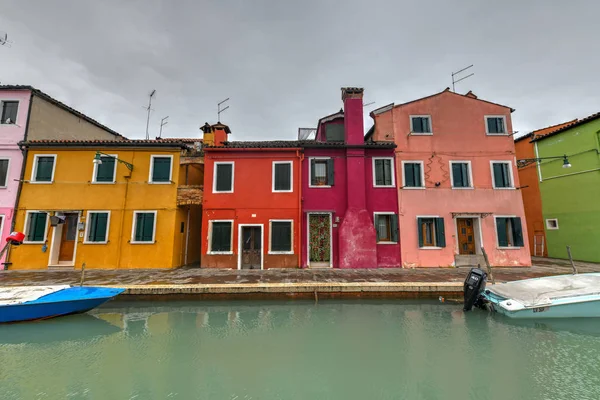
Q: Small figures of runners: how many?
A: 0